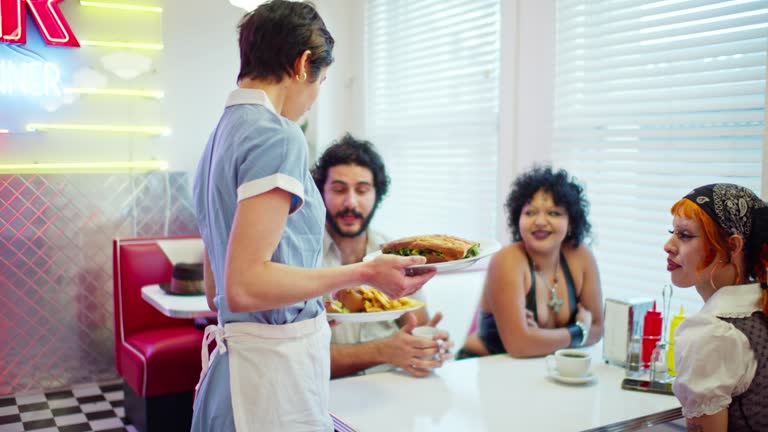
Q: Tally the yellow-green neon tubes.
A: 5